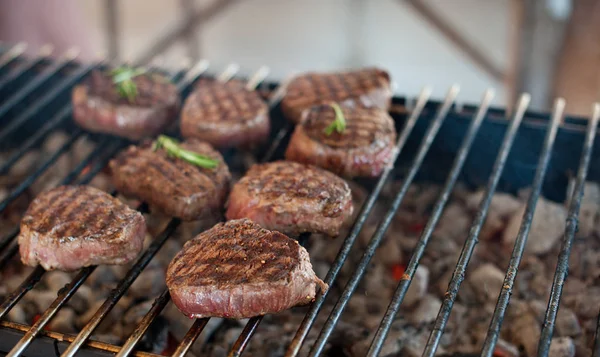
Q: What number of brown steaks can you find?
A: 8